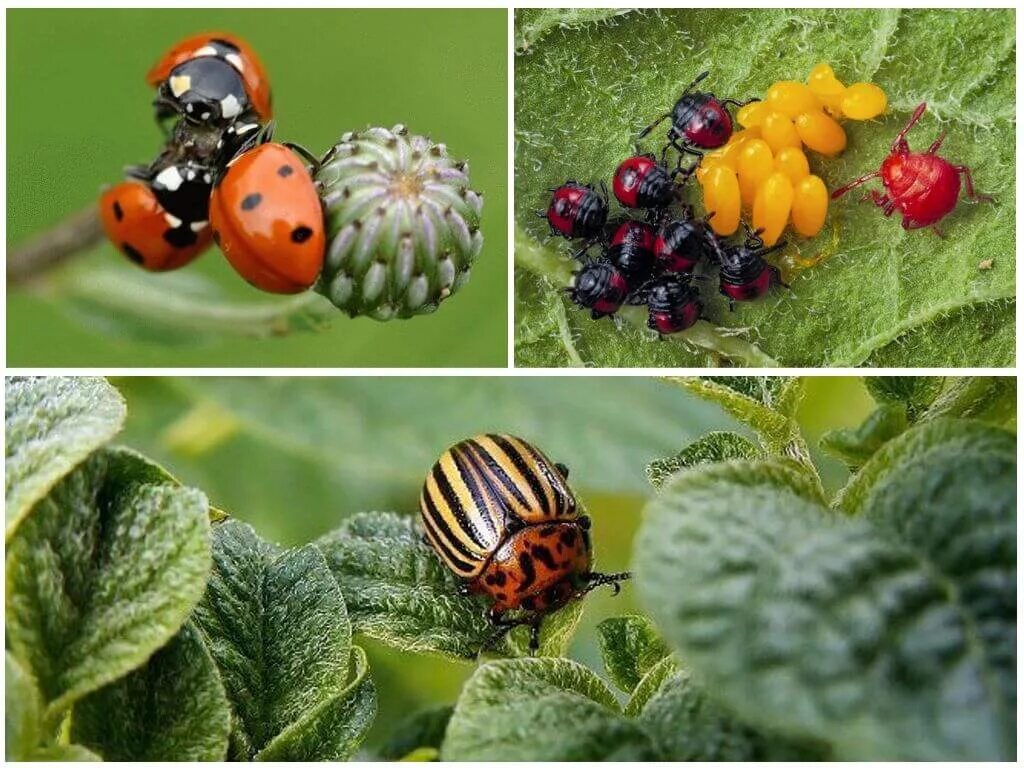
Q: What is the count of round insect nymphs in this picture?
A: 9